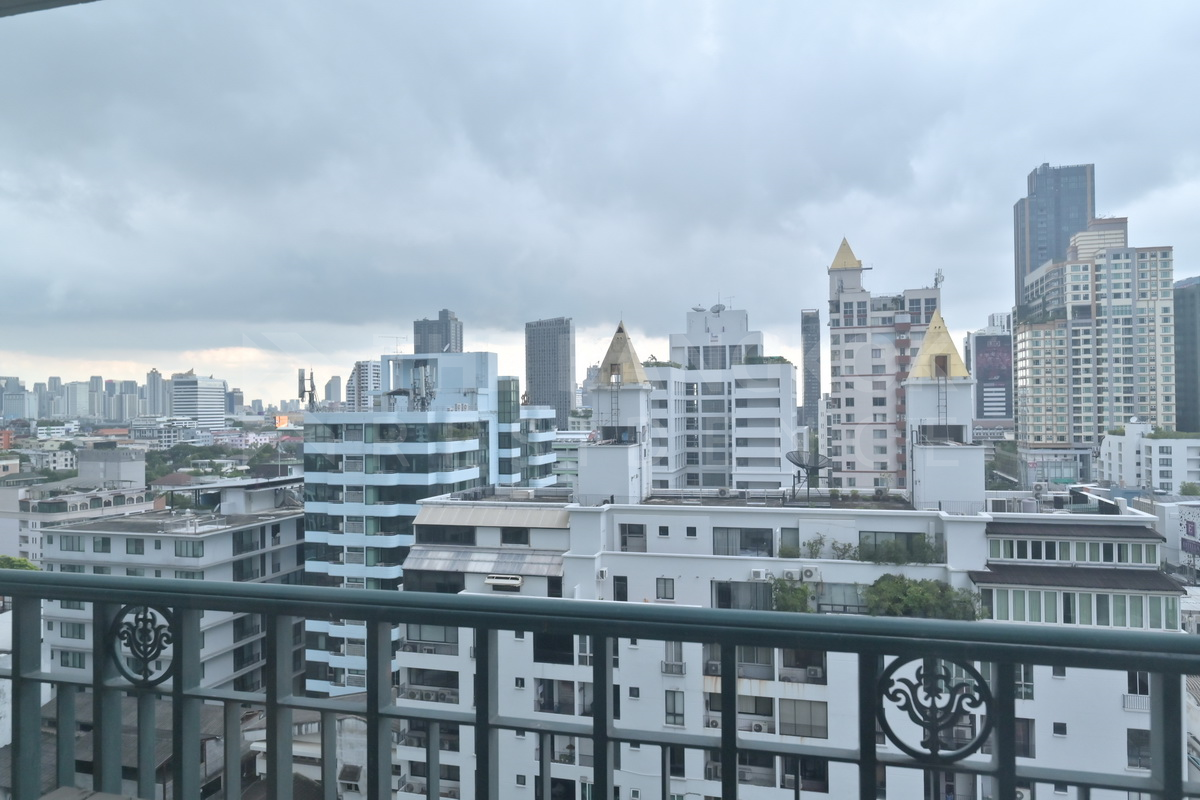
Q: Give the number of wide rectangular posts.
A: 11